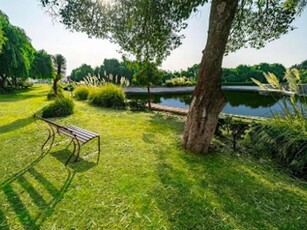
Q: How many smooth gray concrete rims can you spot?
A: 1